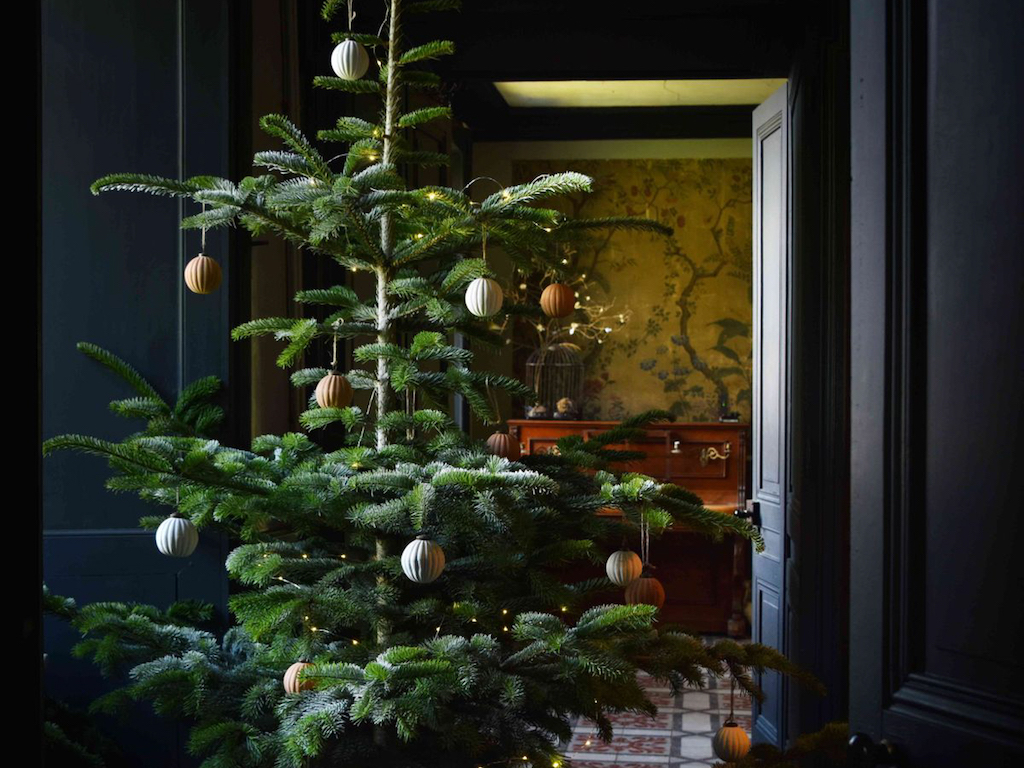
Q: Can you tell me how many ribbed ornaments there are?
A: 12